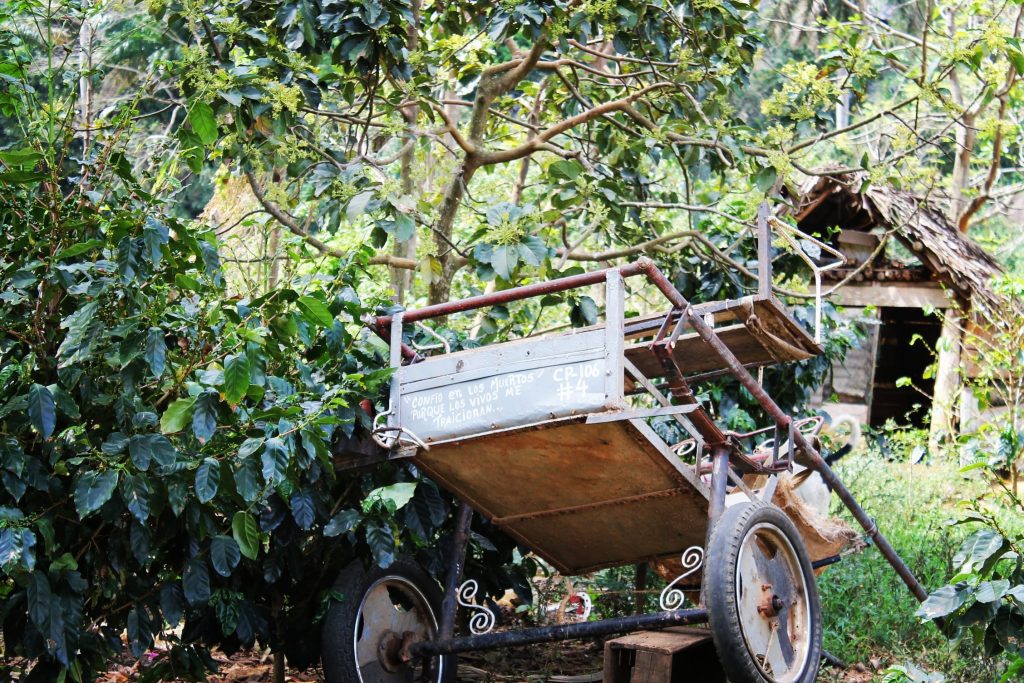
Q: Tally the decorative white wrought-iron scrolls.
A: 2